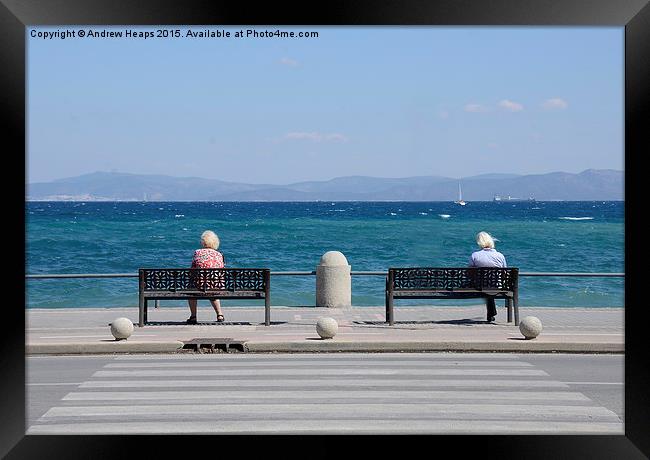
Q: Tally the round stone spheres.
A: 3